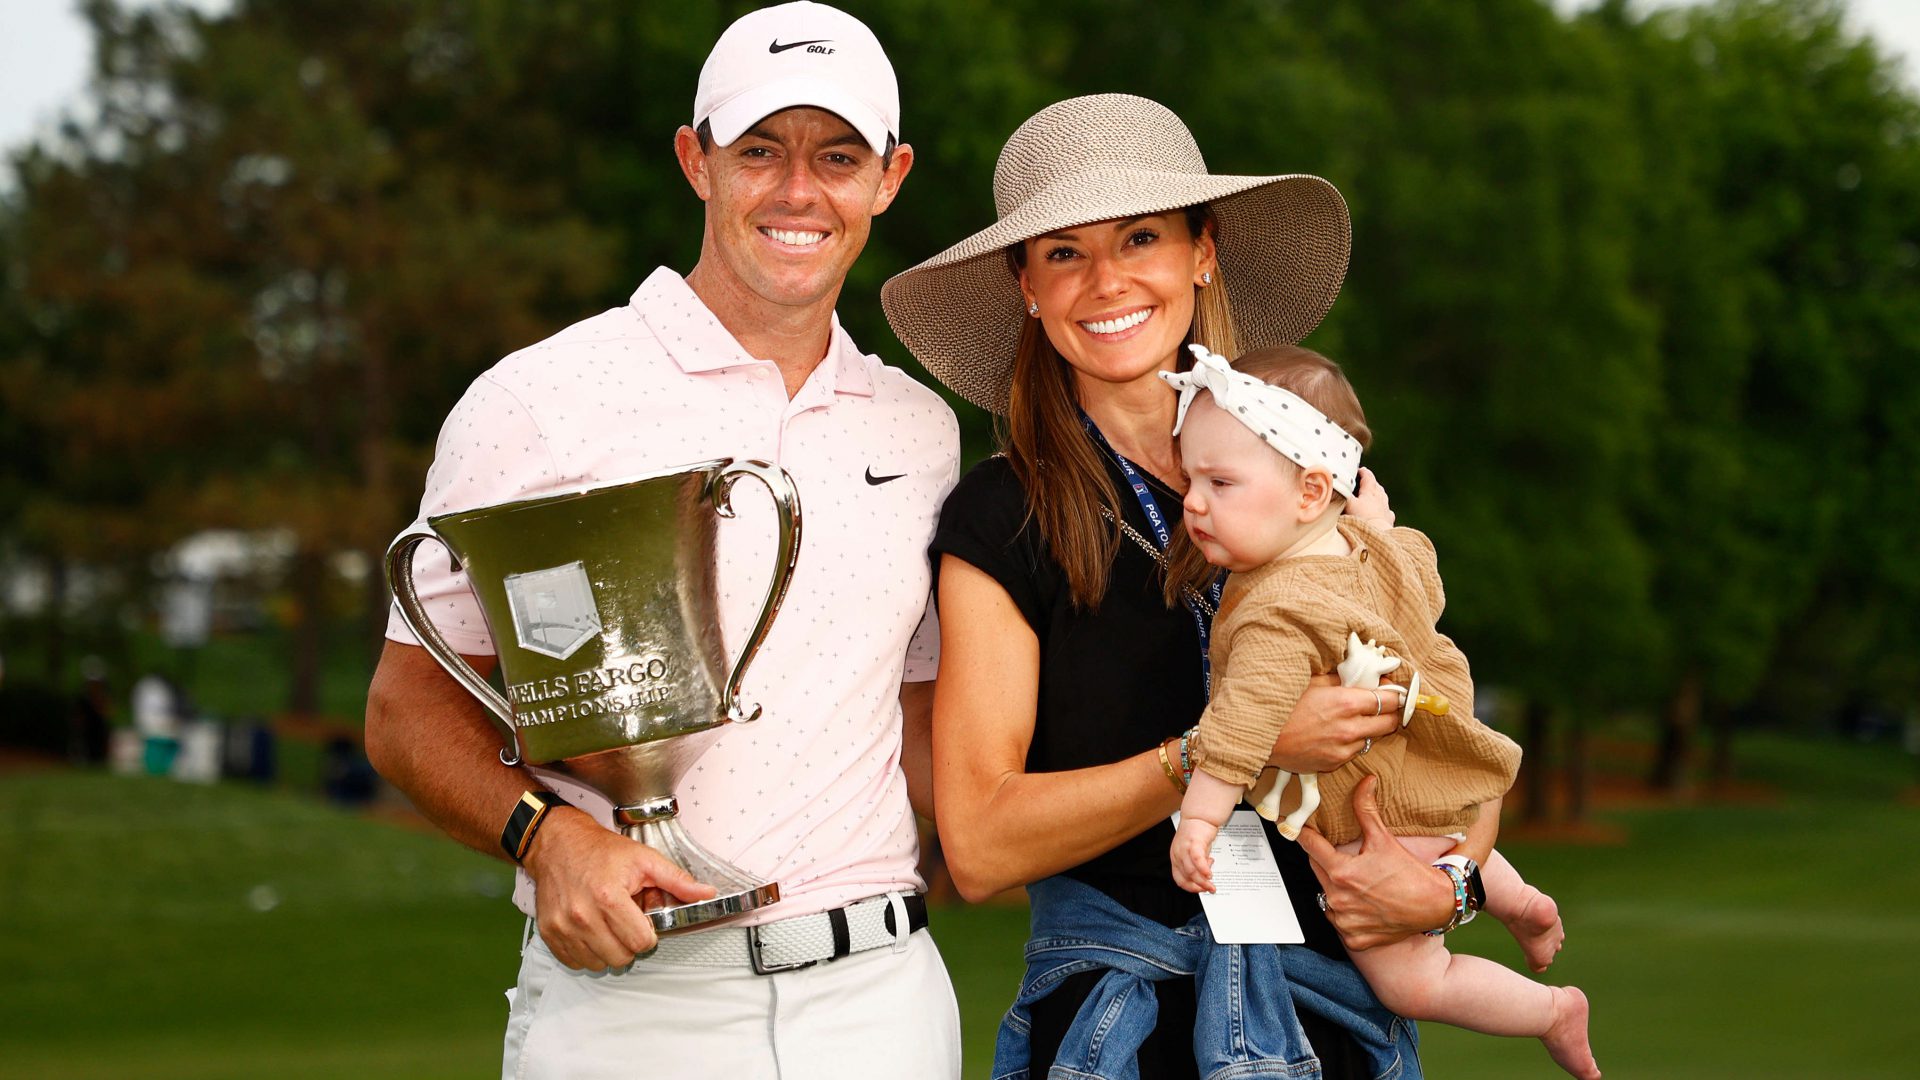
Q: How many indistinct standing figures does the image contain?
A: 2